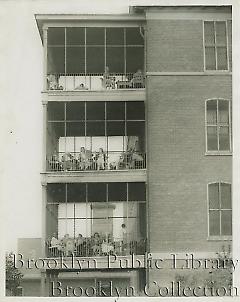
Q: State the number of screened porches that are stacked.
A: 3